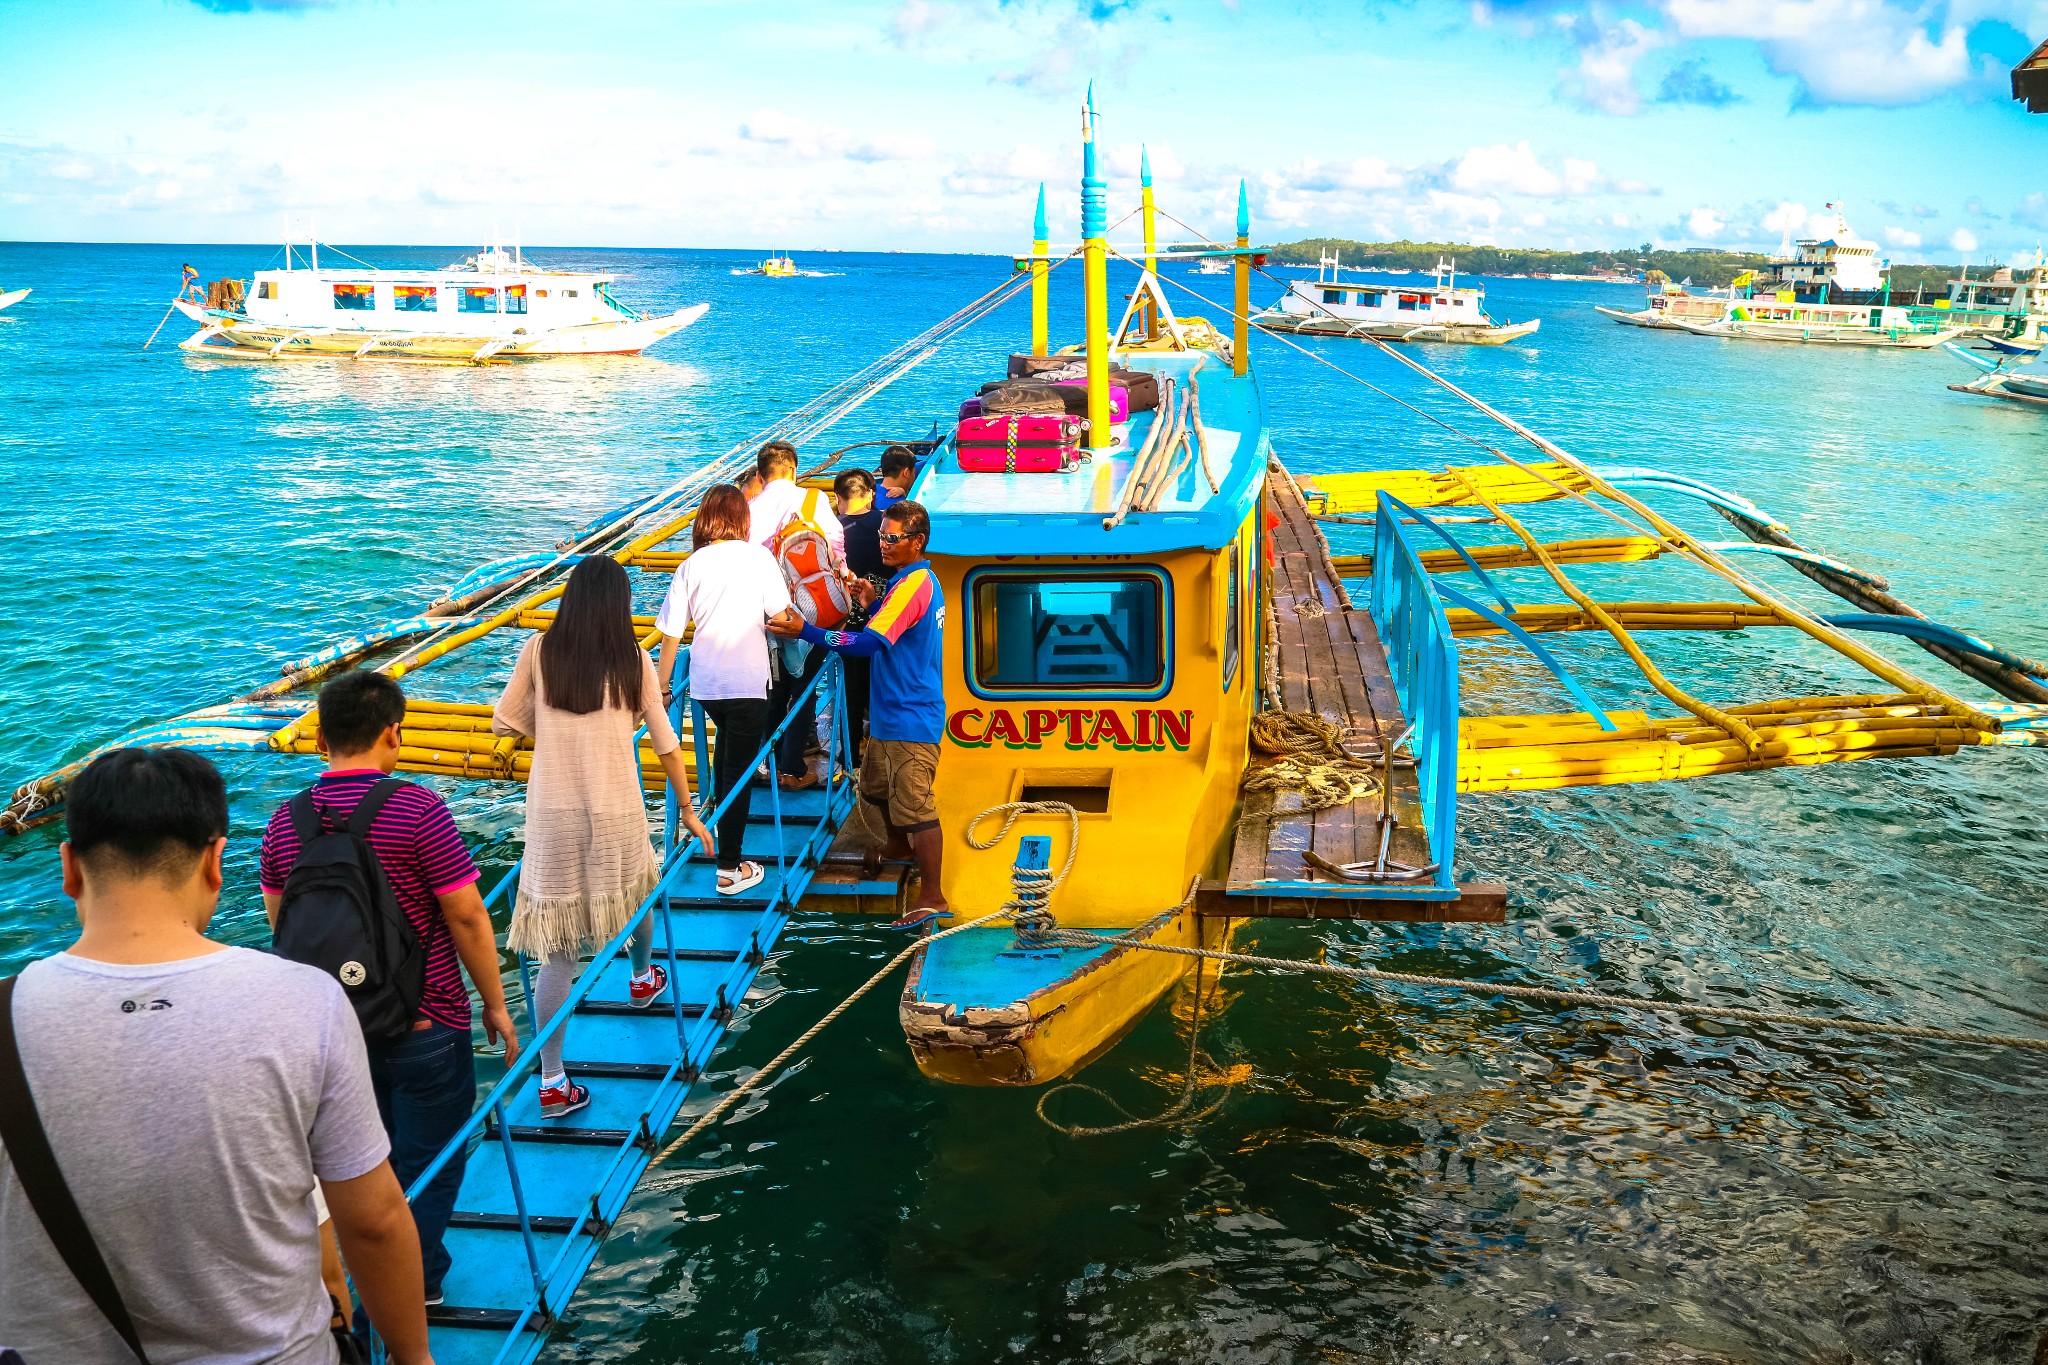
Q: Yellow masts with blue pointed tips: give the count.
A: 4